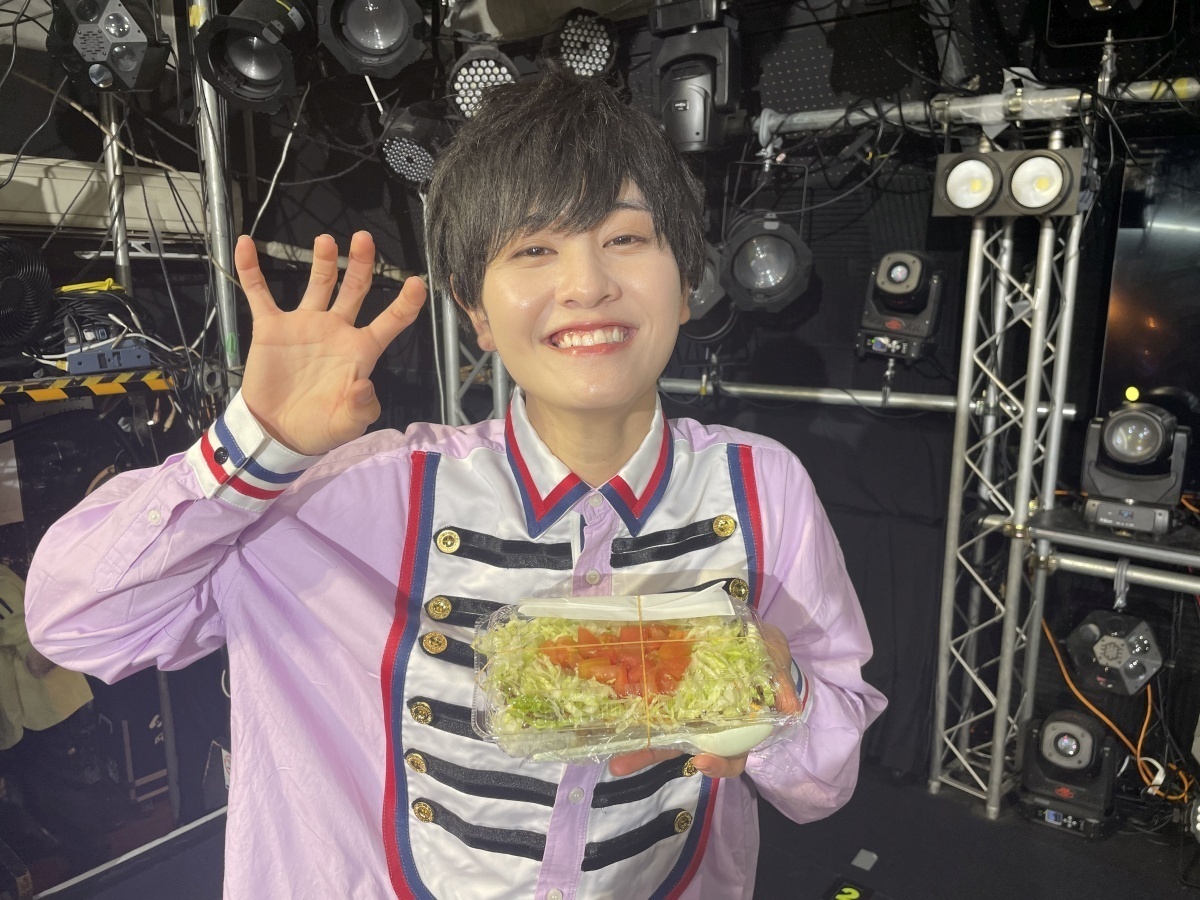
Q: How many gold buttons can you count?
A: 10